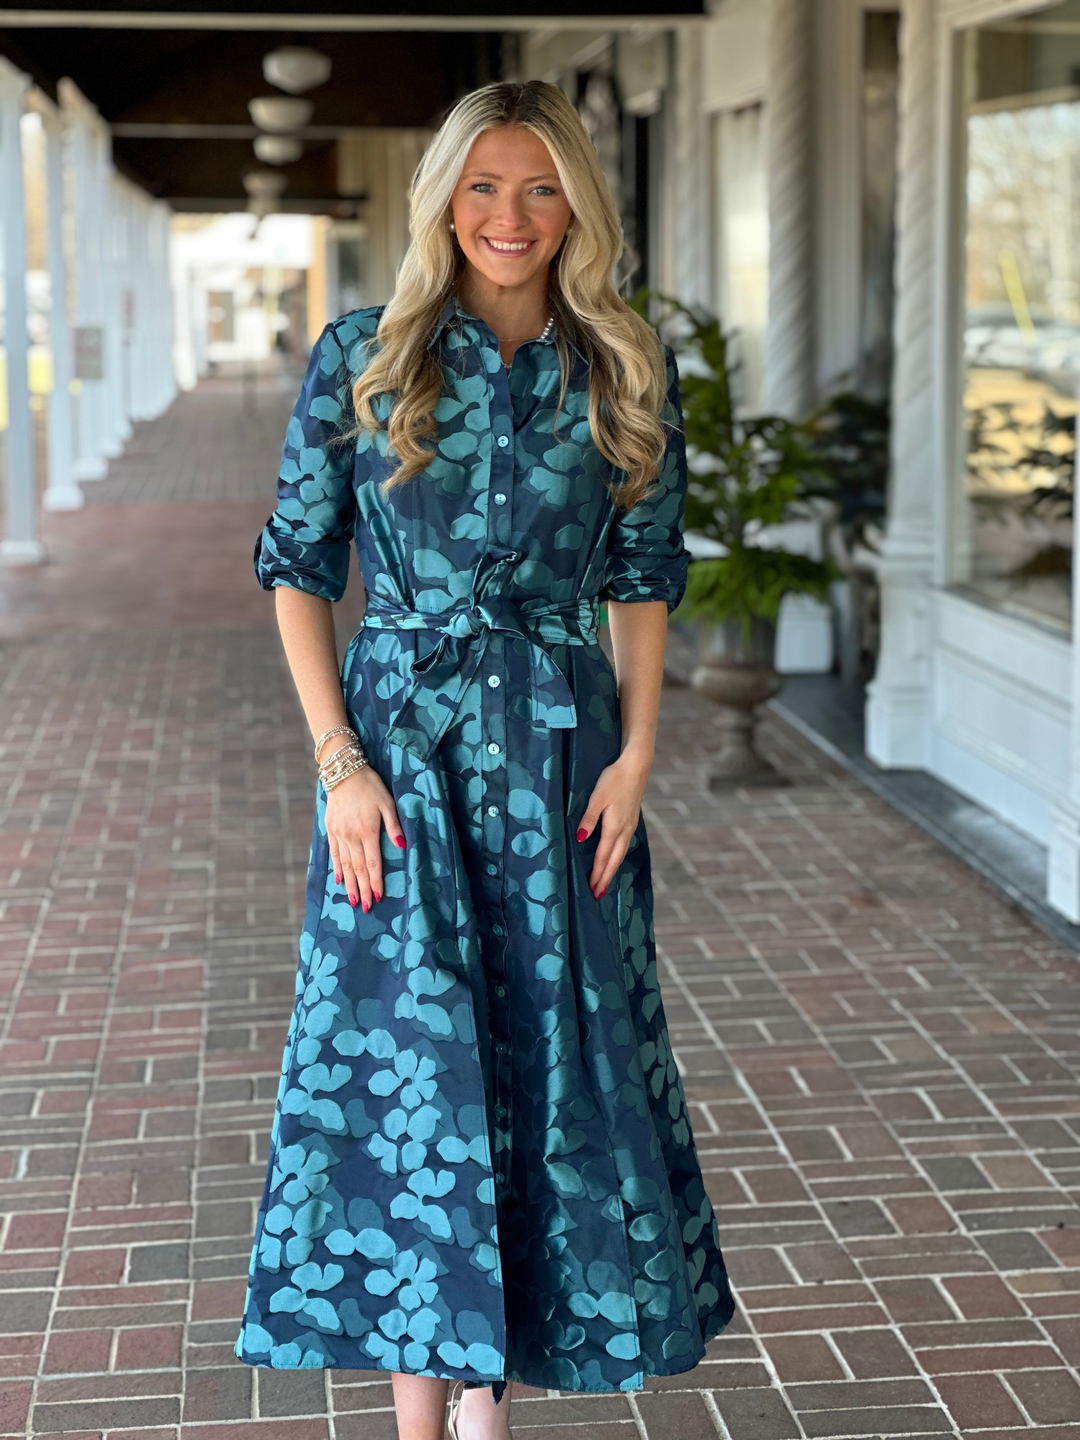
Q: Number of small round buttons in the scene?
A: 11